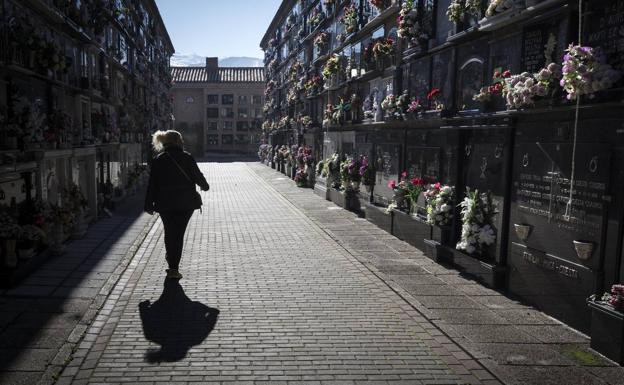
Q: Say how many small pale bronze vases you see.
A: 2